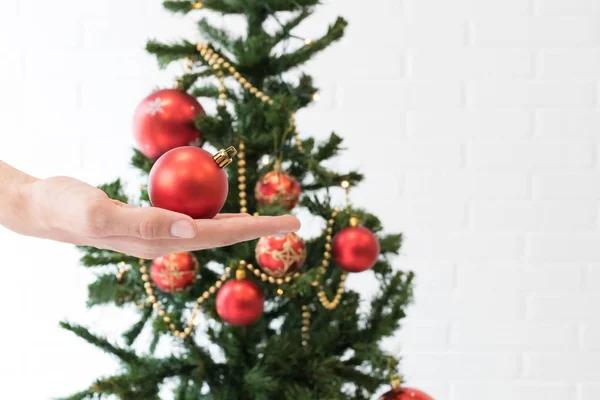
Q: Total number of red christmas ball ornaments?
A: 8